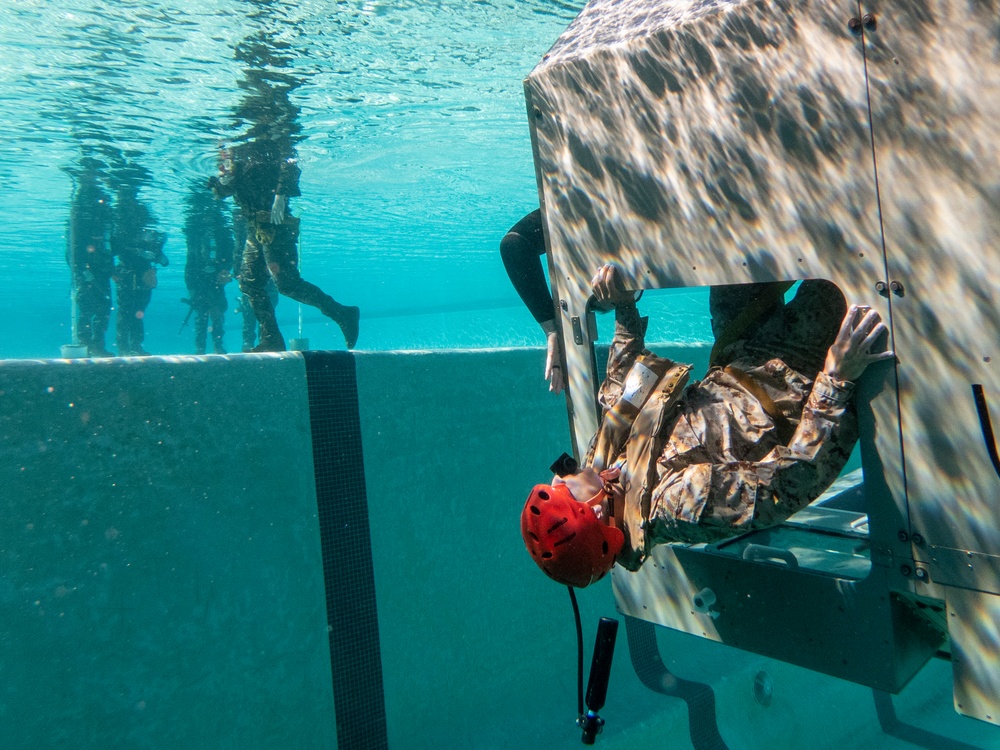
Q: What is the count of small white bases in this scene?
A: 2